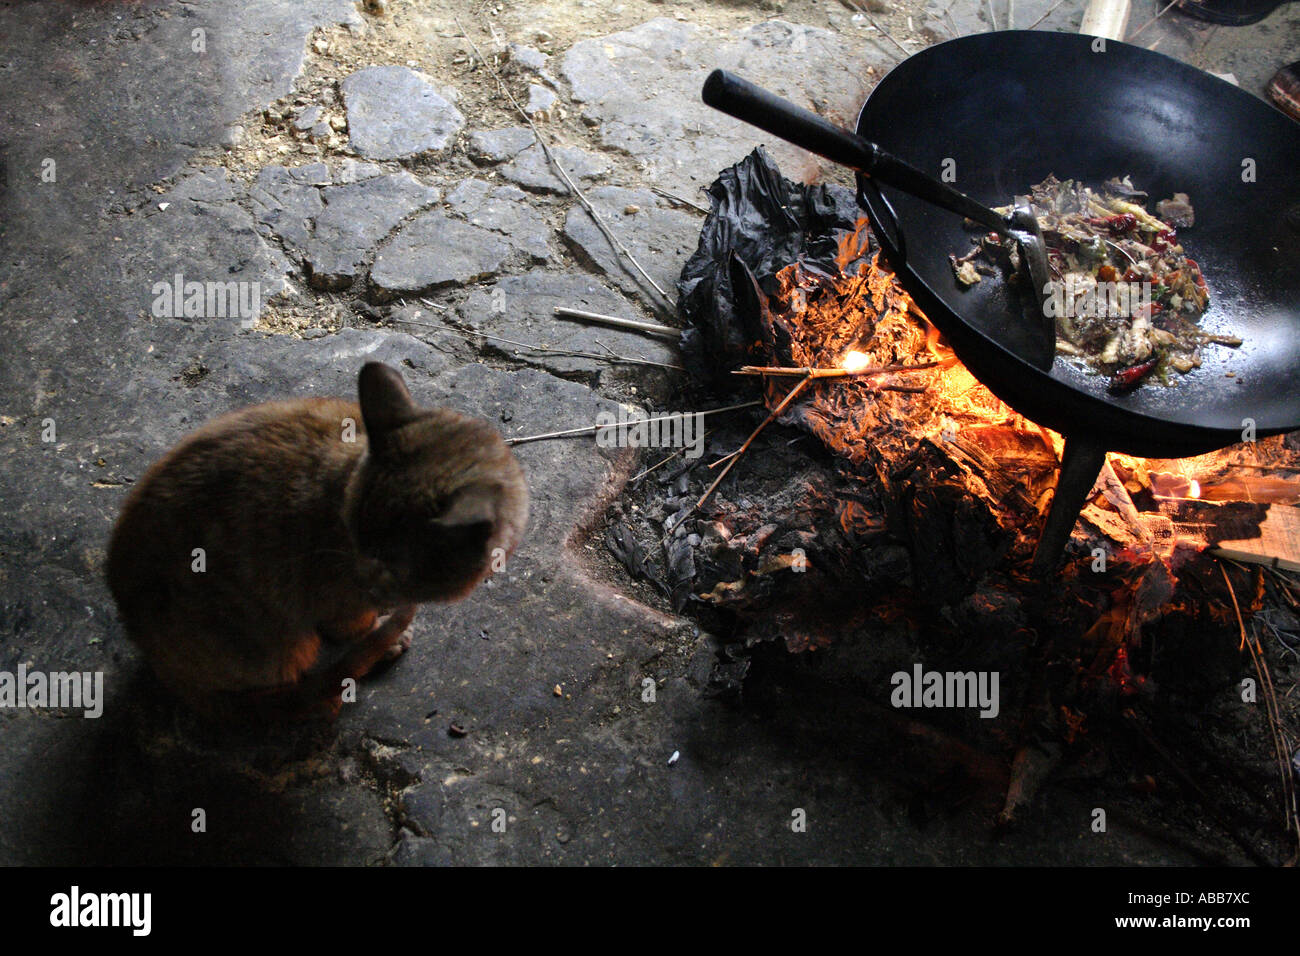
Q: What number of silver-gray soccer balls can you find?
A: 0